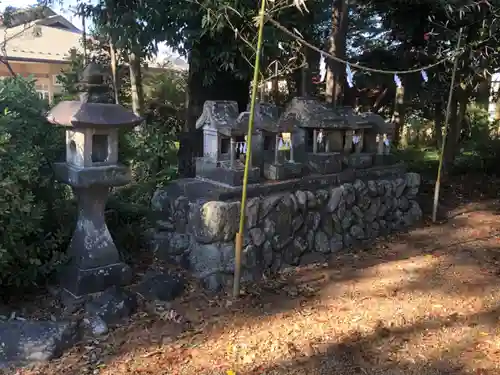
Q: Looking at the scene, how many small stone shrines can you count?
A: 5